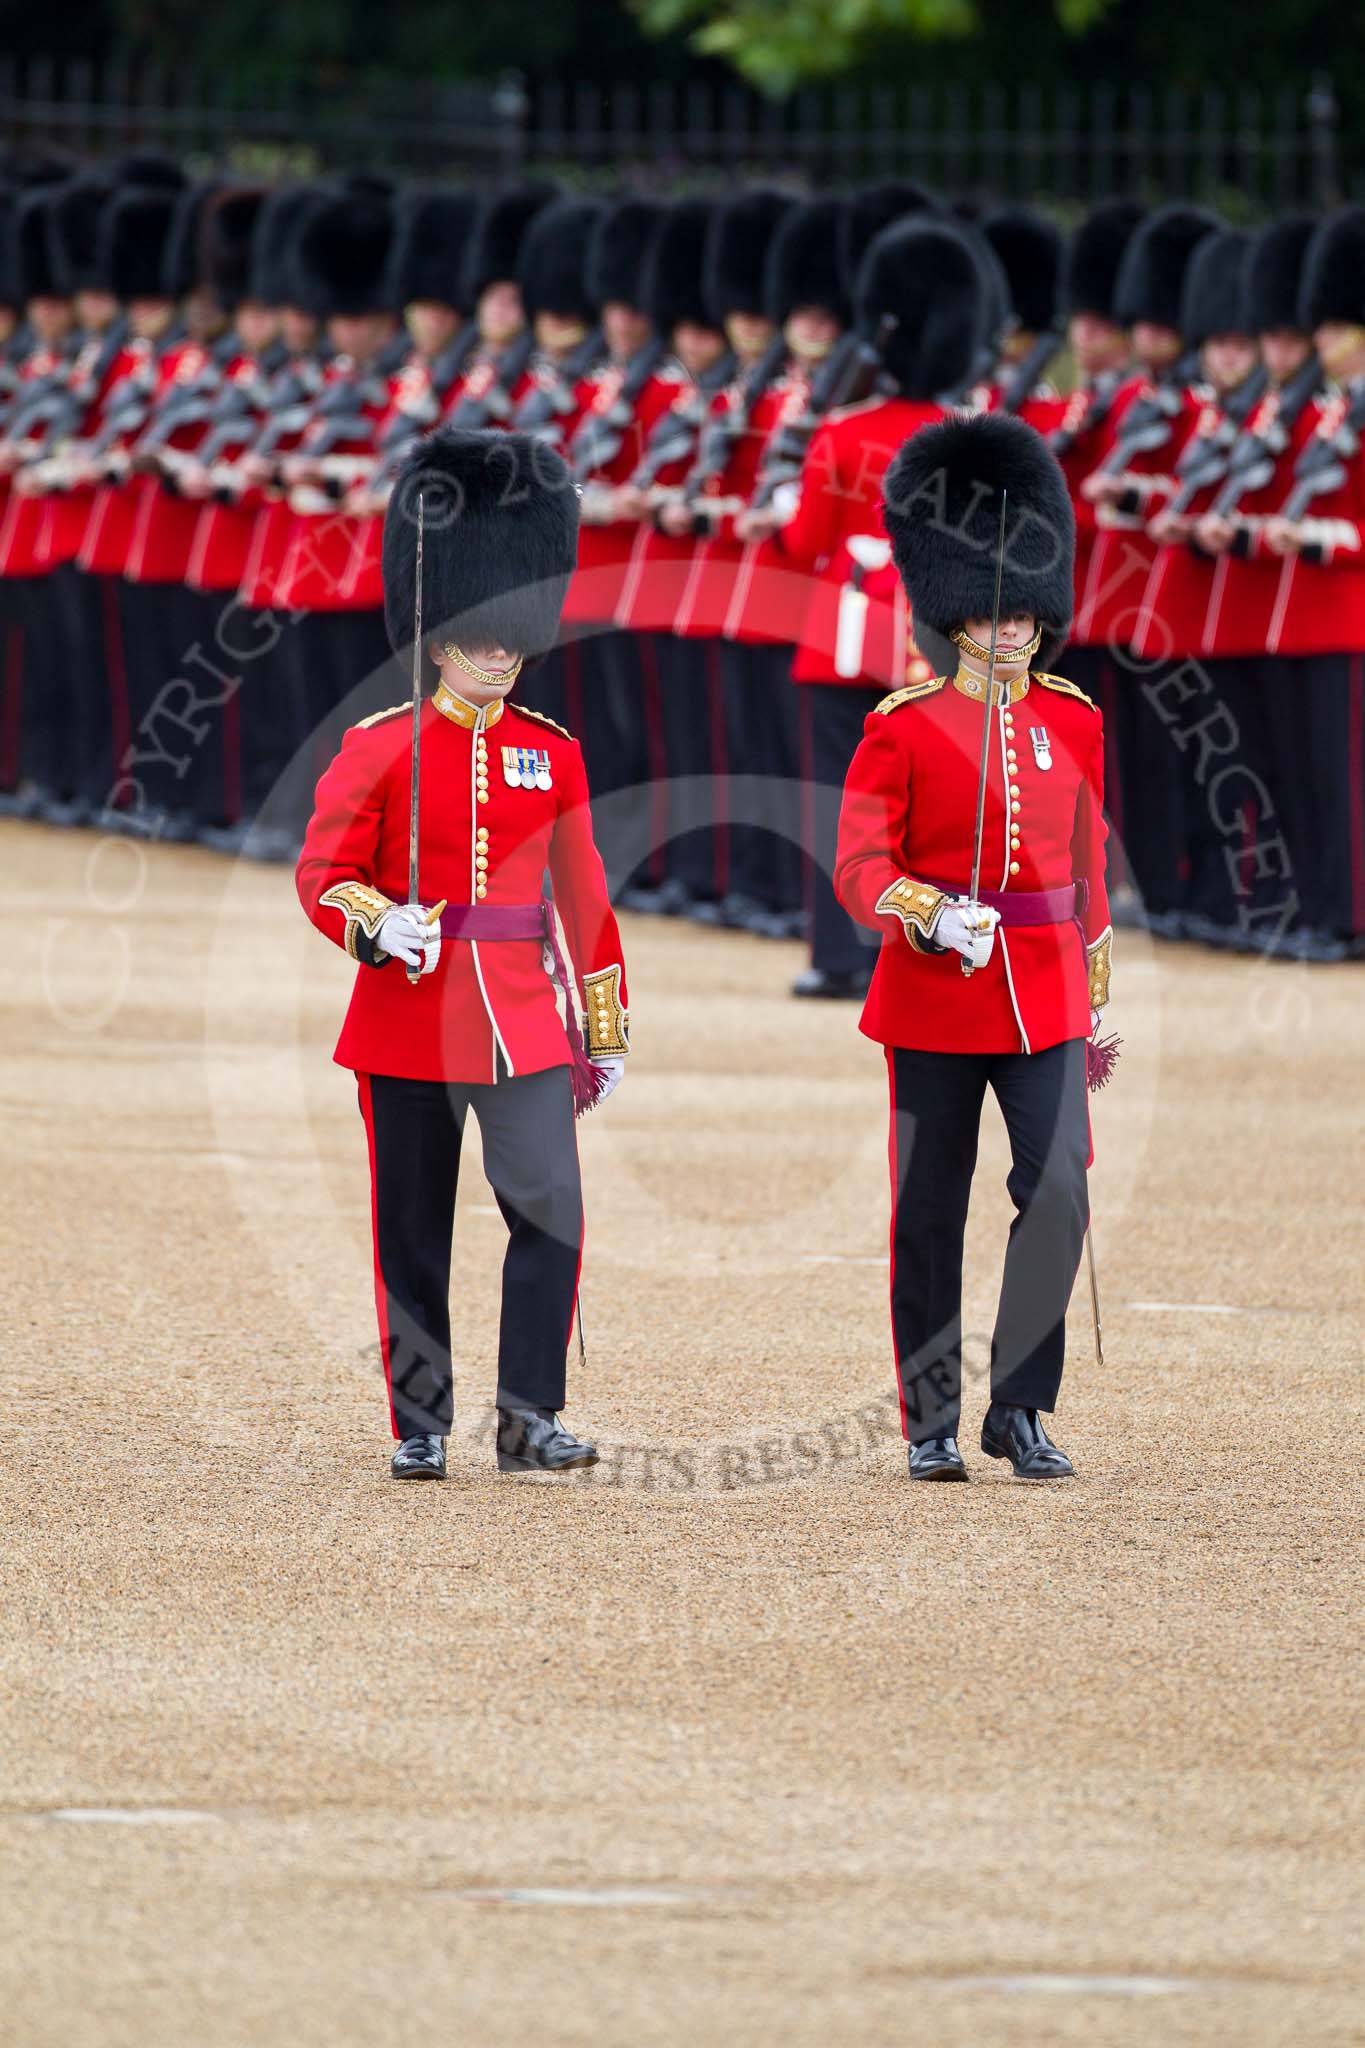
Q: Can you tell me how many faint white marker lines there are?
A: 6